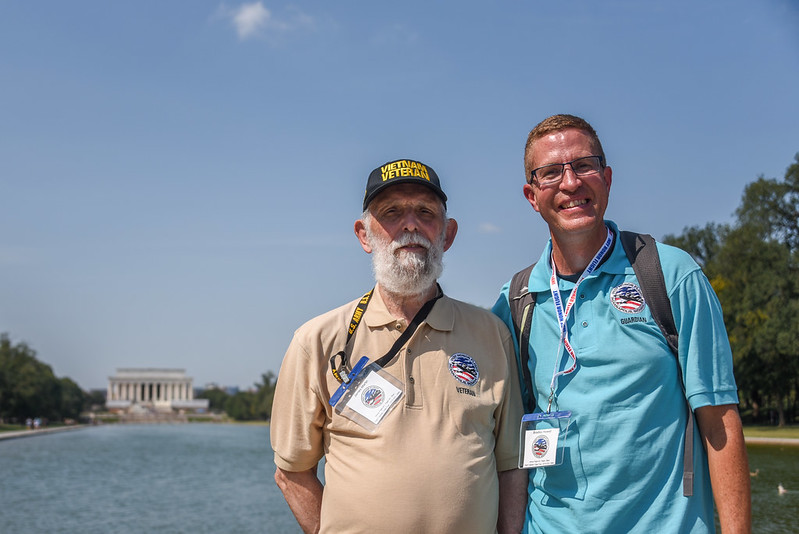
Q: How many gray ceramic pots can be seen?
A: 0